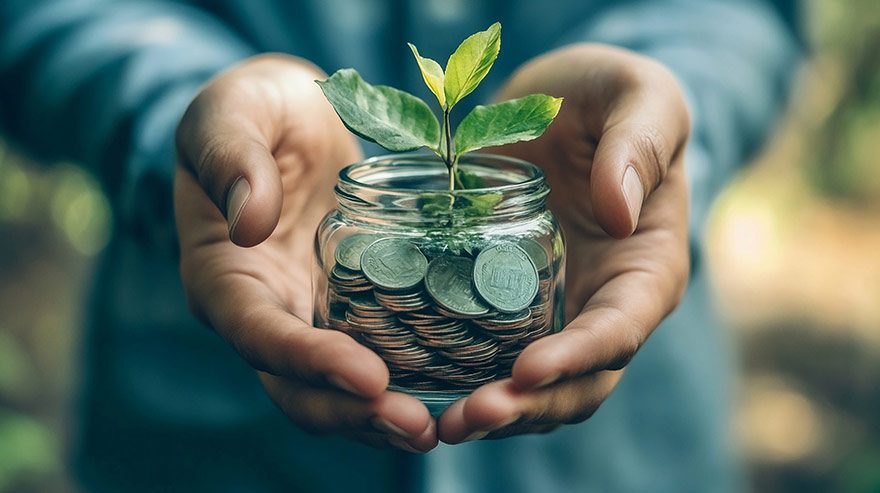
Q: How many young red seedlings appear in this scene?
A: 0